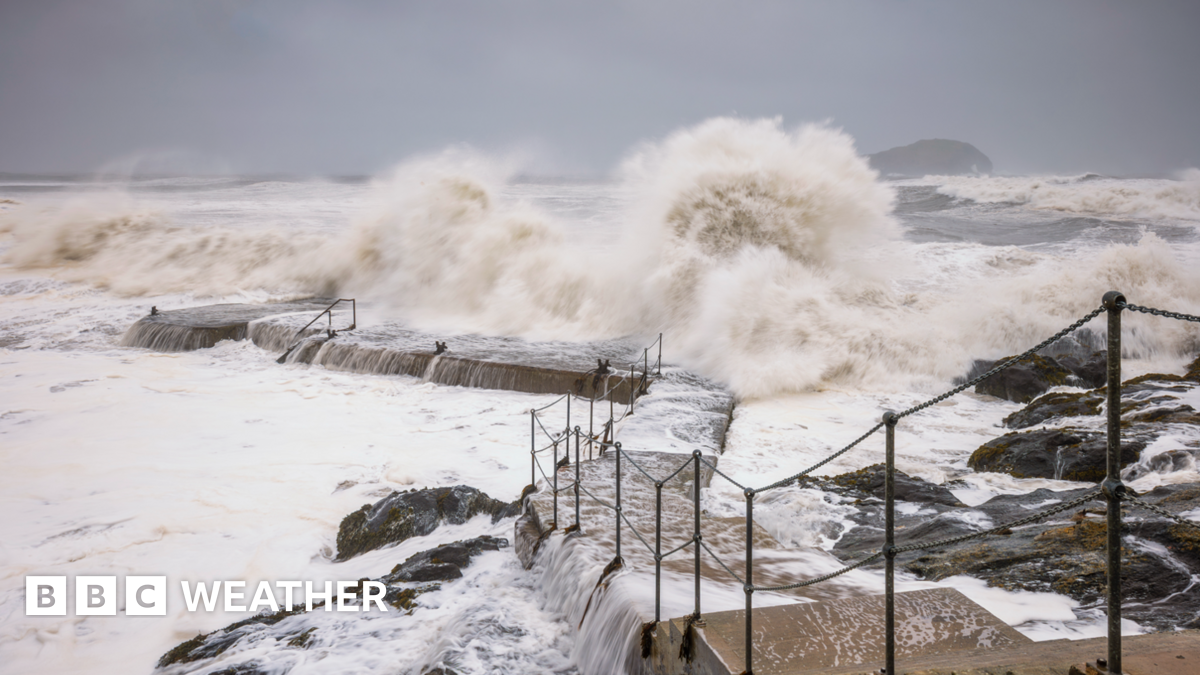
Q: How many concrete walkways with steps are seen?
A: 1